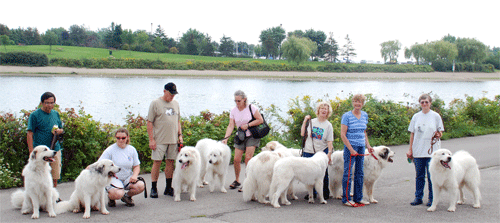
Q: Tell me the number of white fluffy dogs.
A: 9